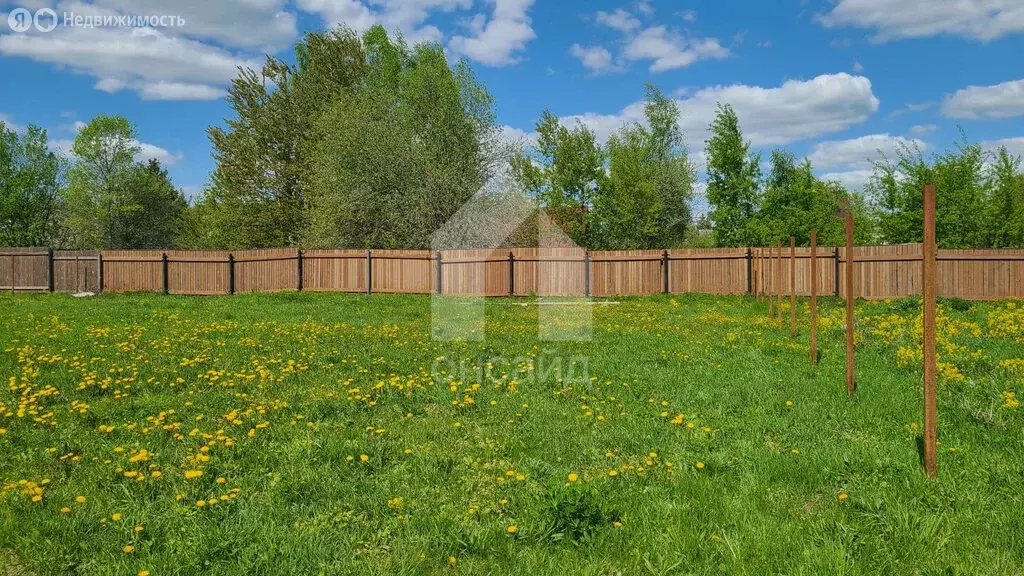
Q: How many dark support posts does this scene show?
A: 12